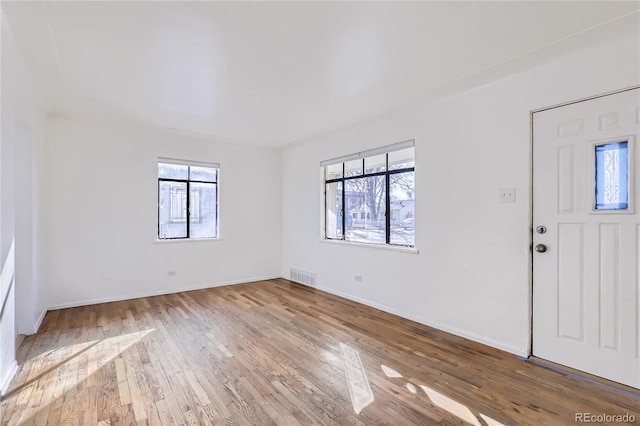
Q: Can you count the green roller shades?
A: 0